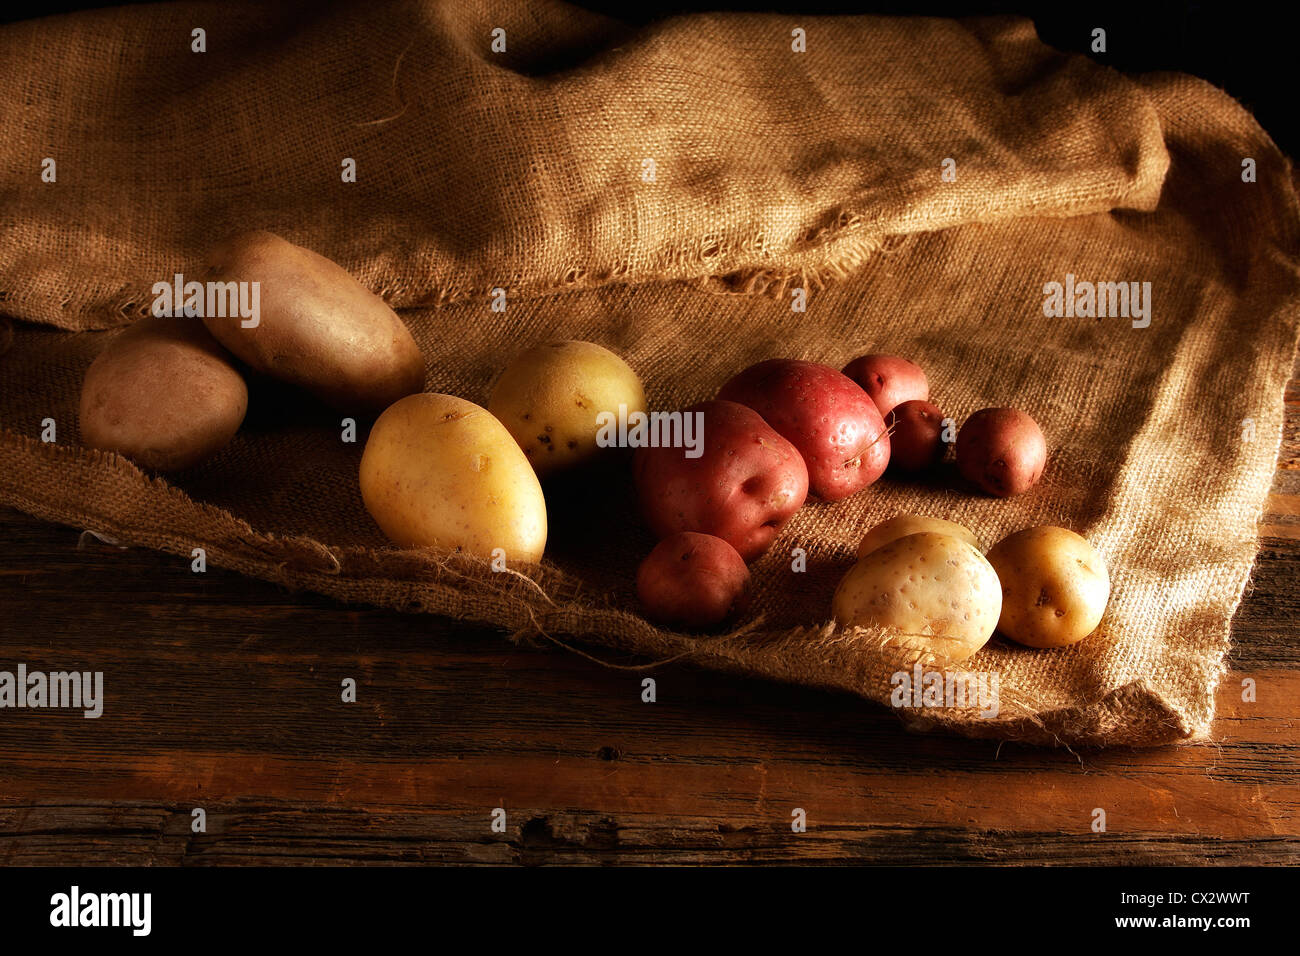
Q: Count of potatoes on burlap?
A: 13